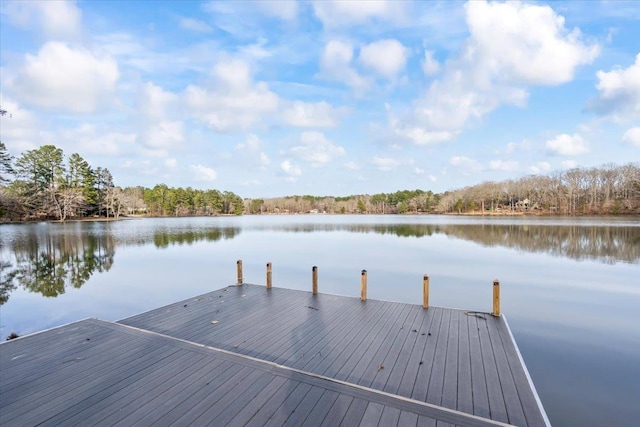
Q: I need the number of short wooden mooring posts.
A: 6